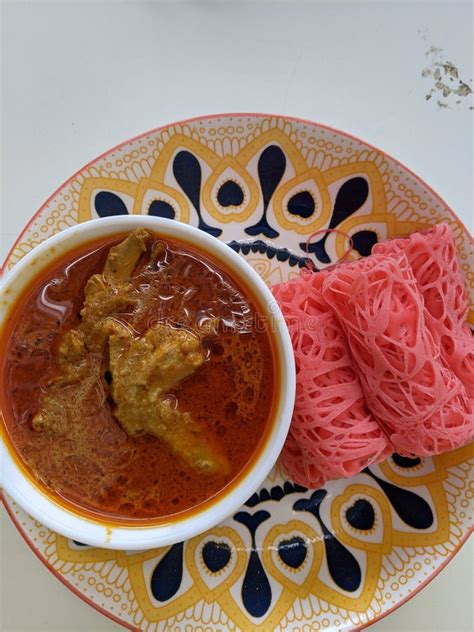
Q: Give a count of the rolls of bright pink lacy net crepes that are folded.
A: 3